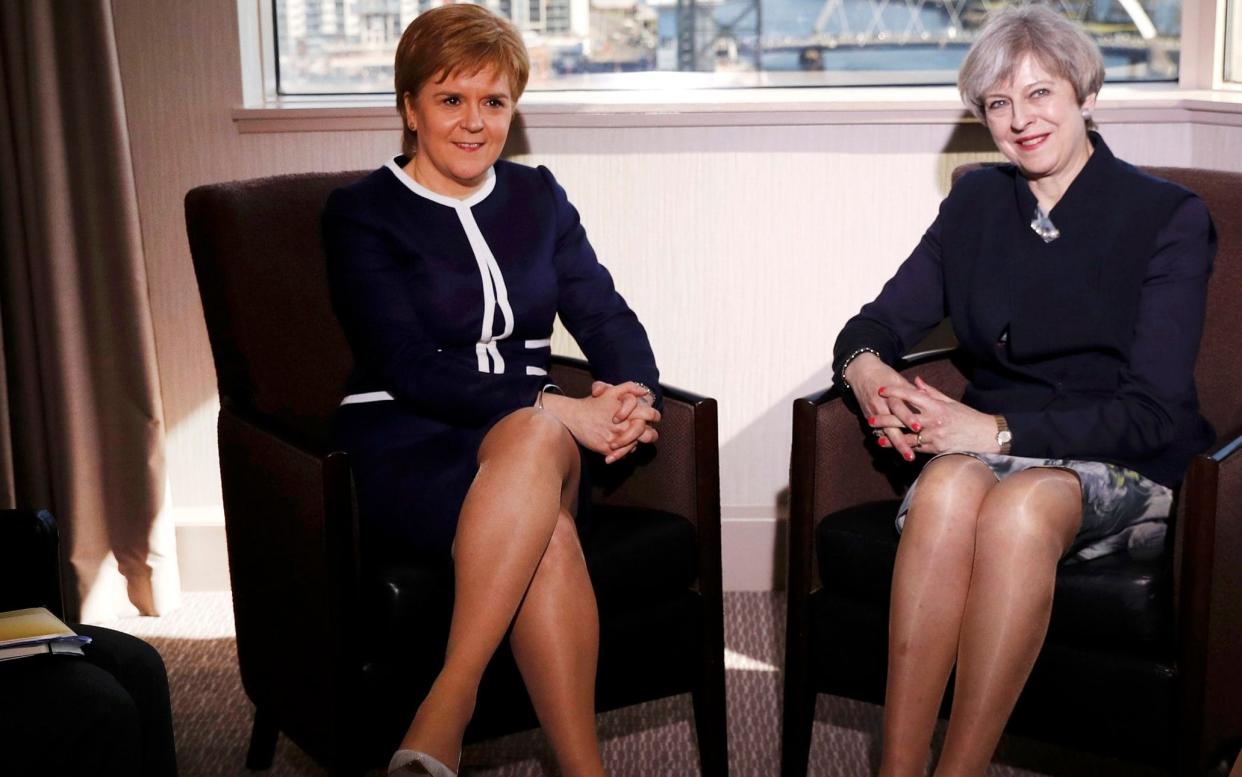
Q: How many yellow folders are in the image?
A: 1